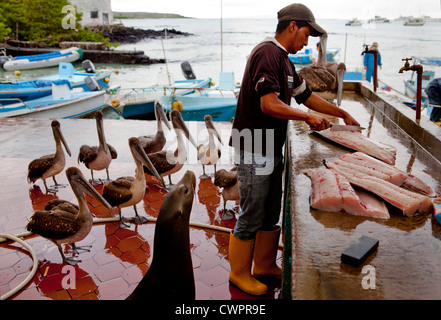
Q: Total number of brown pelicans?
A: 10